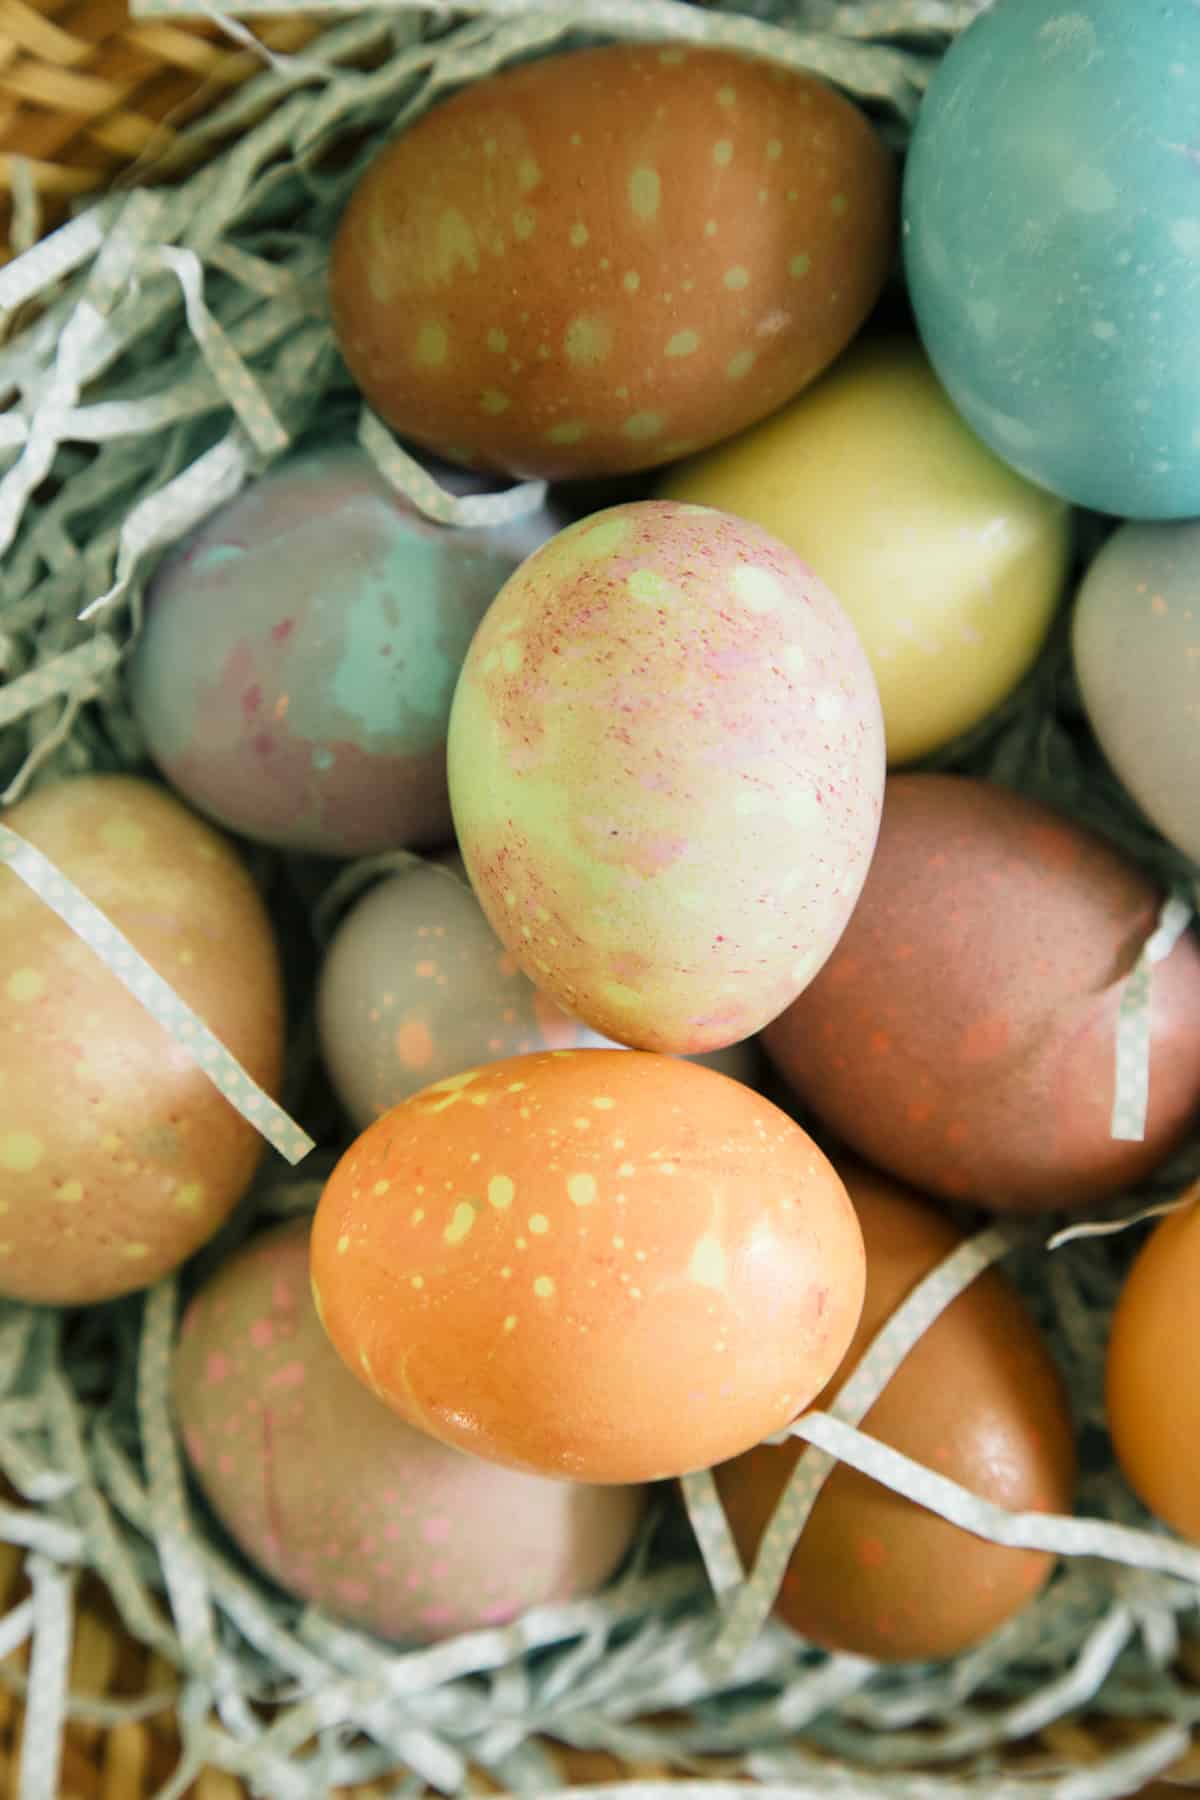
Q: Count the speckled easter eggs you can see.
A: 12